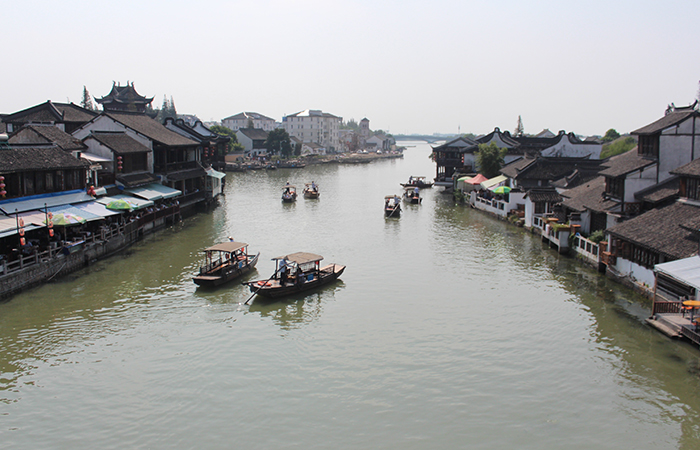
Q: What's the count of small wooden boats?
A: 7